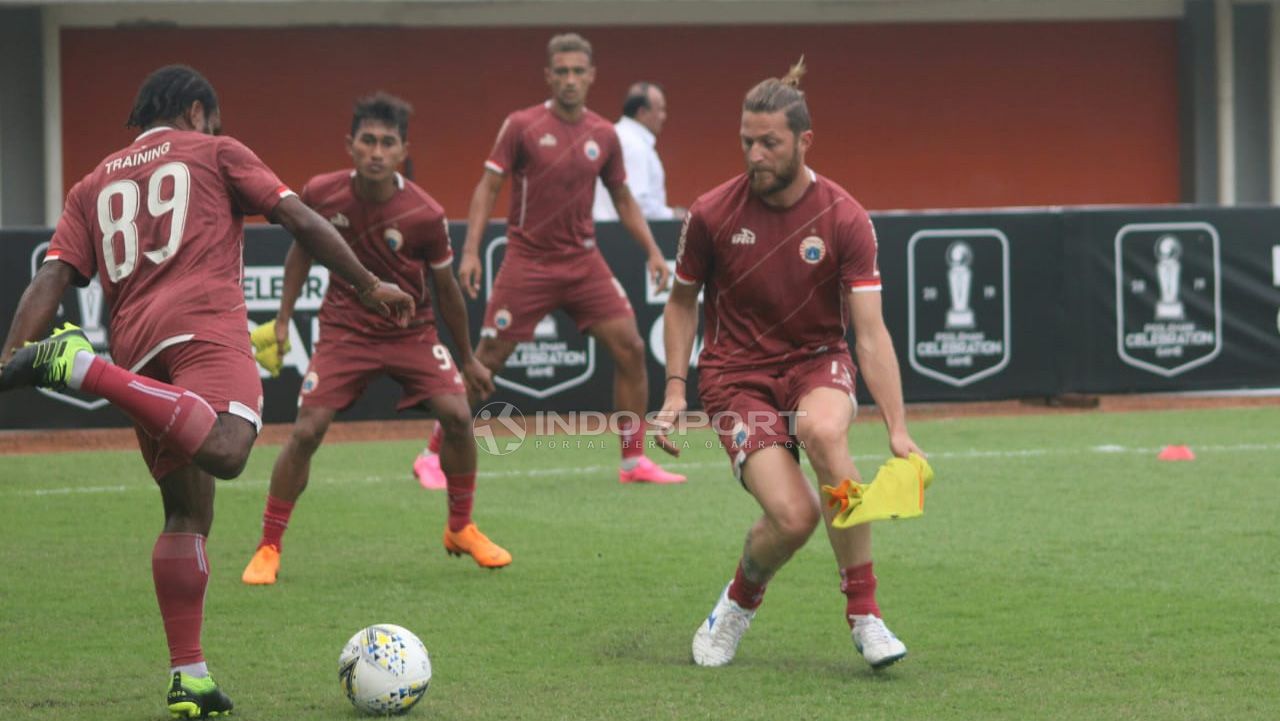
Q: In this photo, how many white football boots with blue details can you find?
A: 2